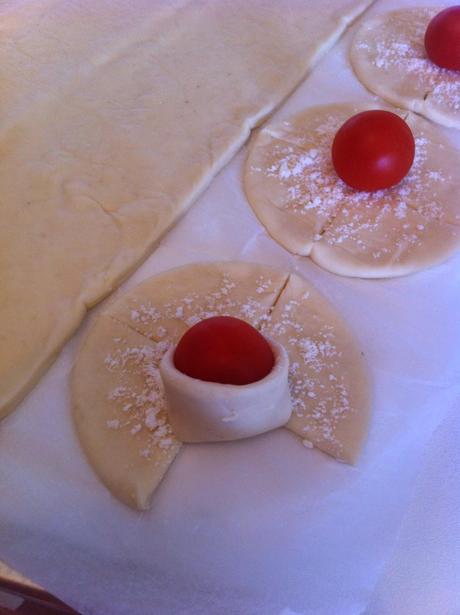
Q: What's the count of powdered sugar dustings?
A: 3